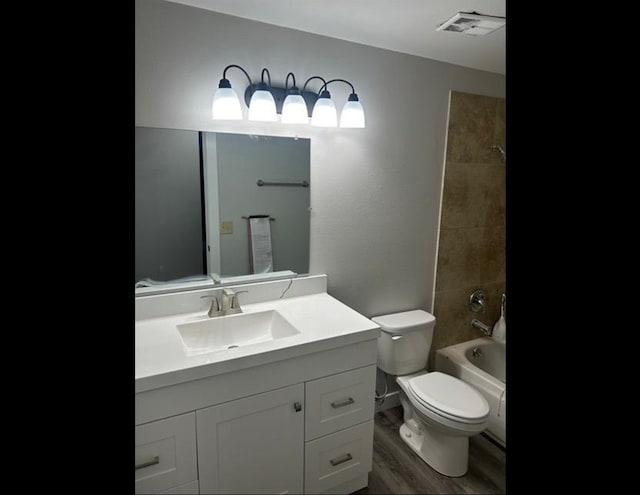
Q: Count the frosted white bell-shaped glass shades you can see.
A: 5